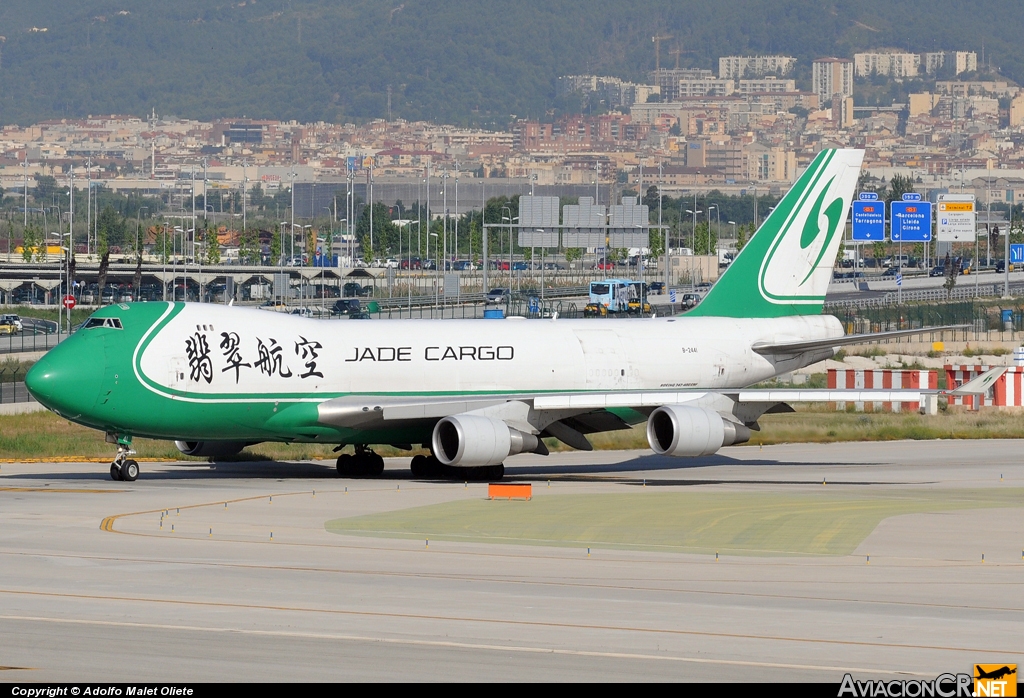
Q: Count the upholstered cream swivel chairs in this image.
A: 0